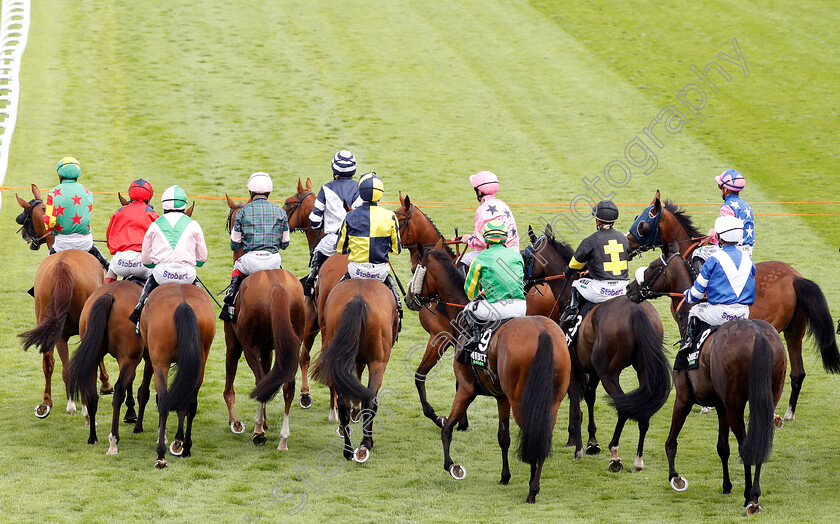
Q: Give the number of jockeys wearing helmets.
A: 11